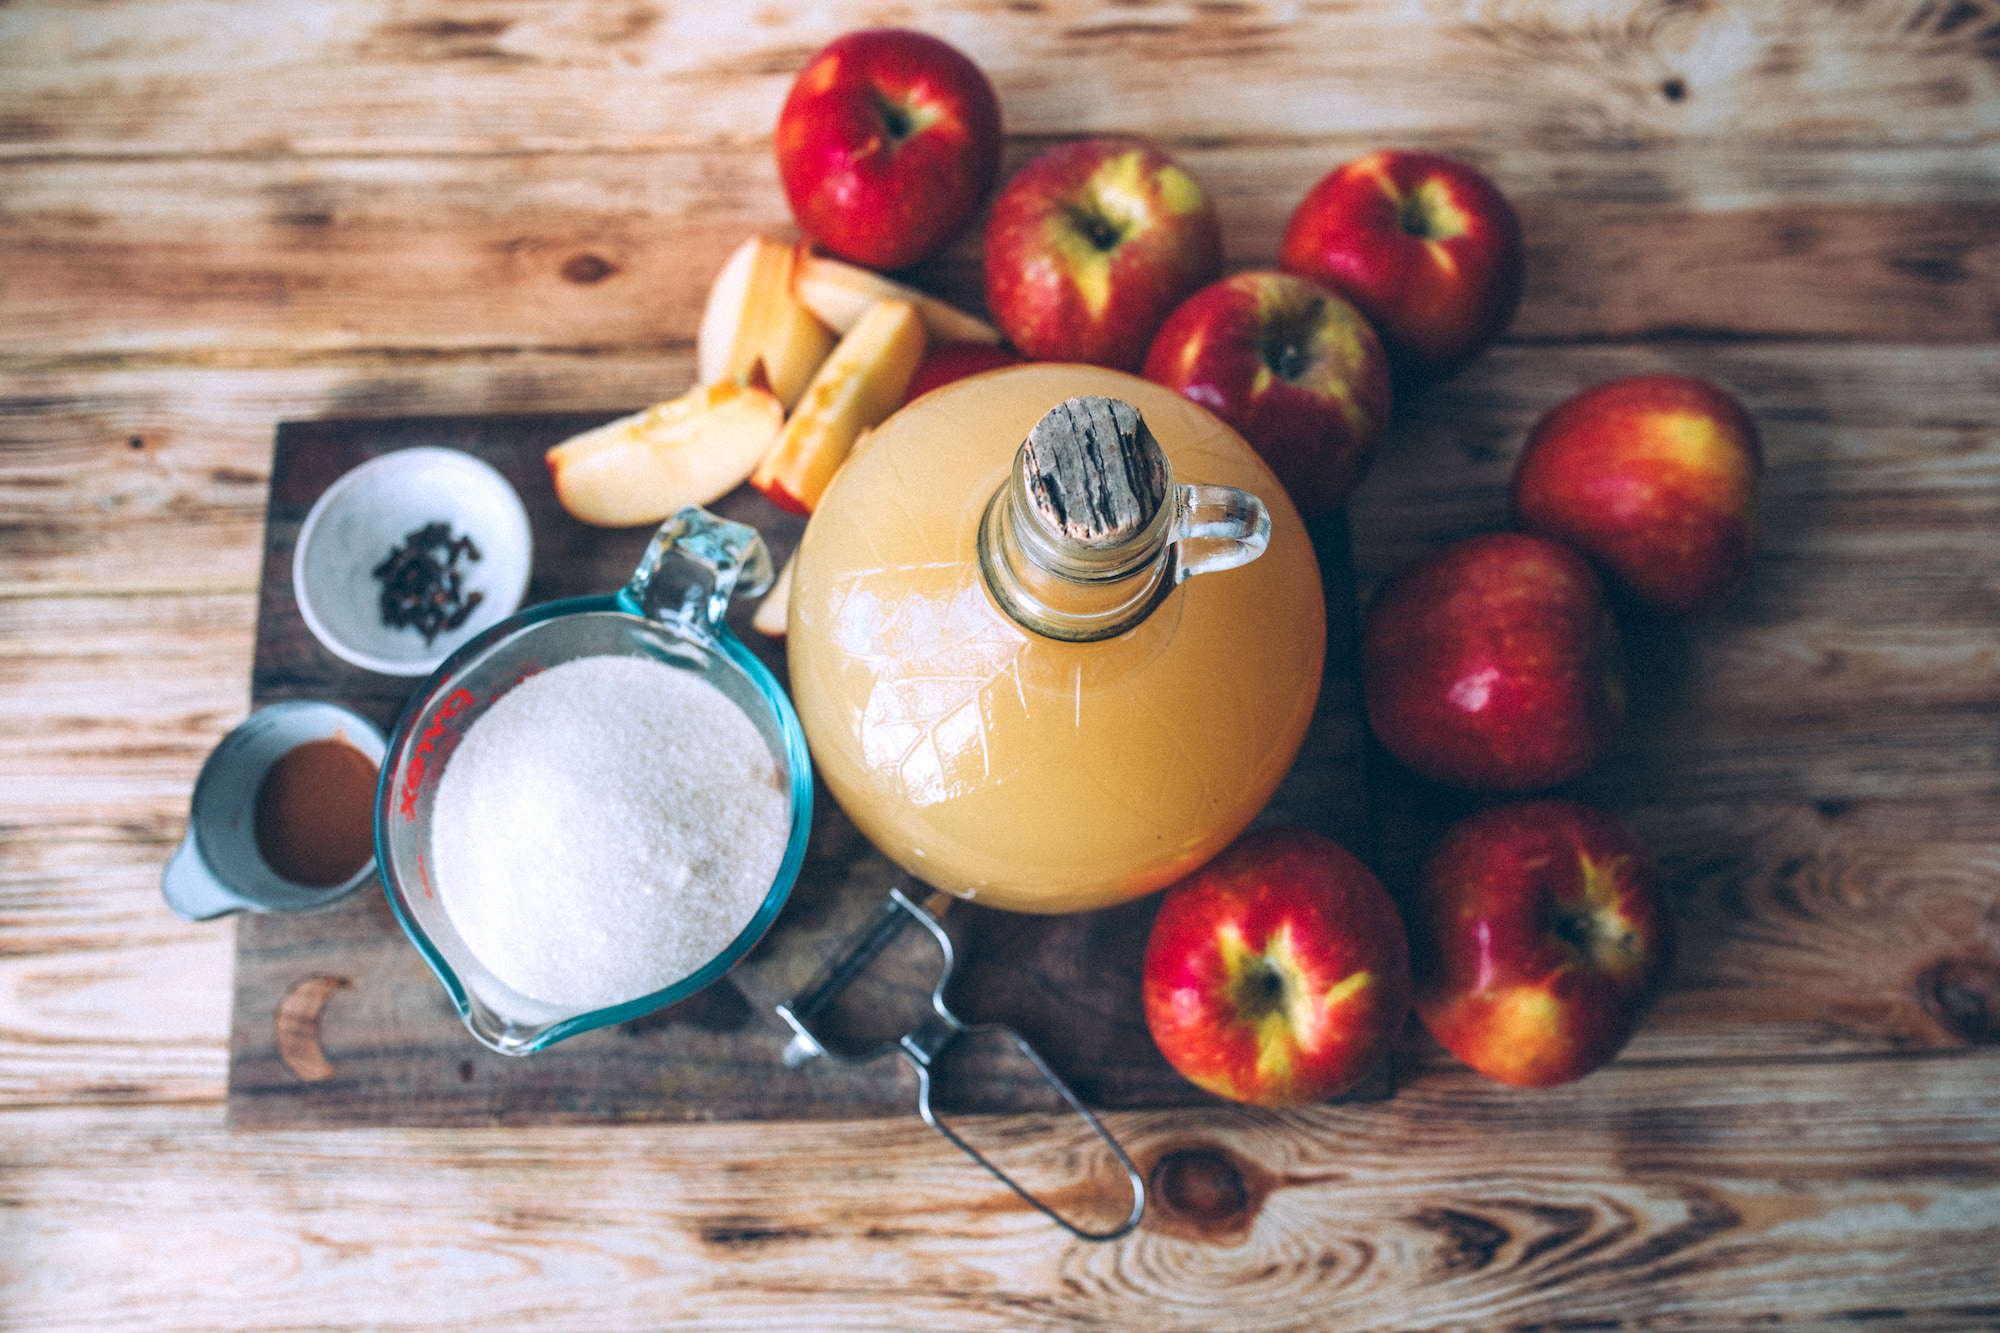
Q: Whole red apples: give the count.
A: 8